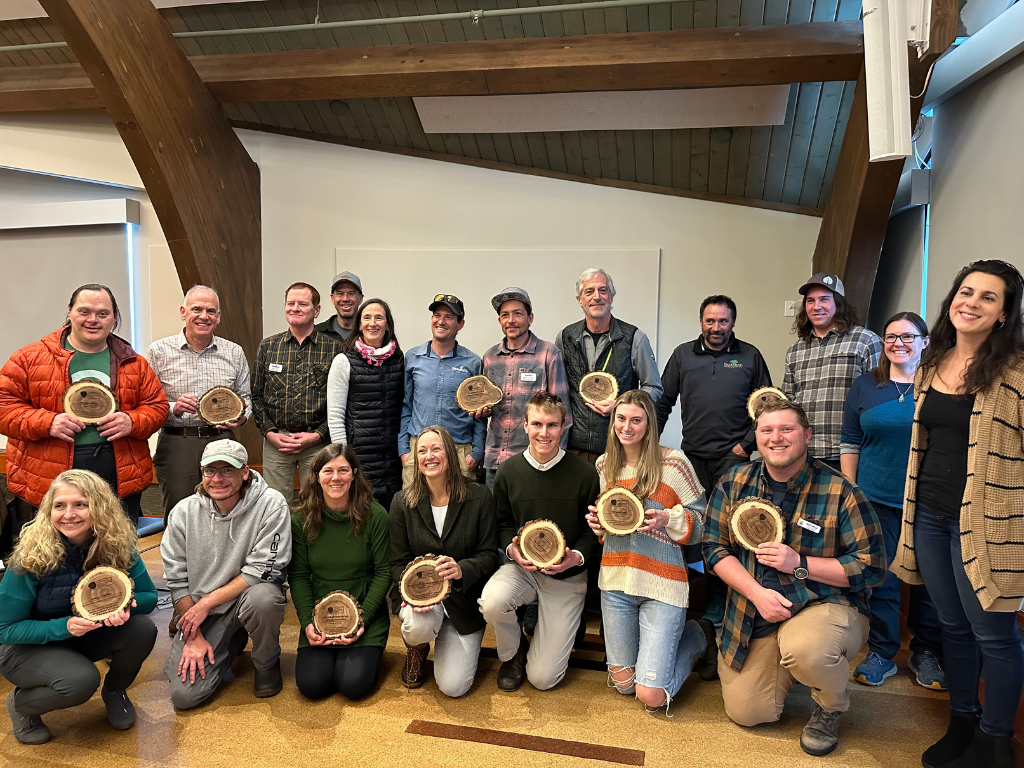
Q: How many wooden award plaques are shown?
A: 11